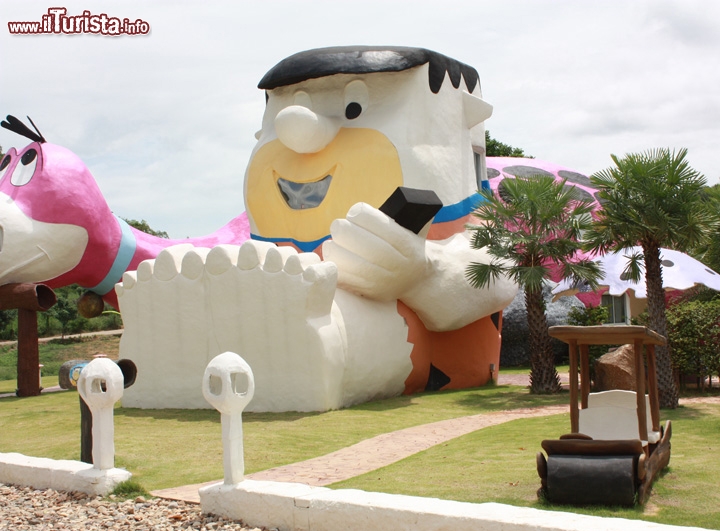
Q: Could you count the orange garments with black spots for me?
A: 1